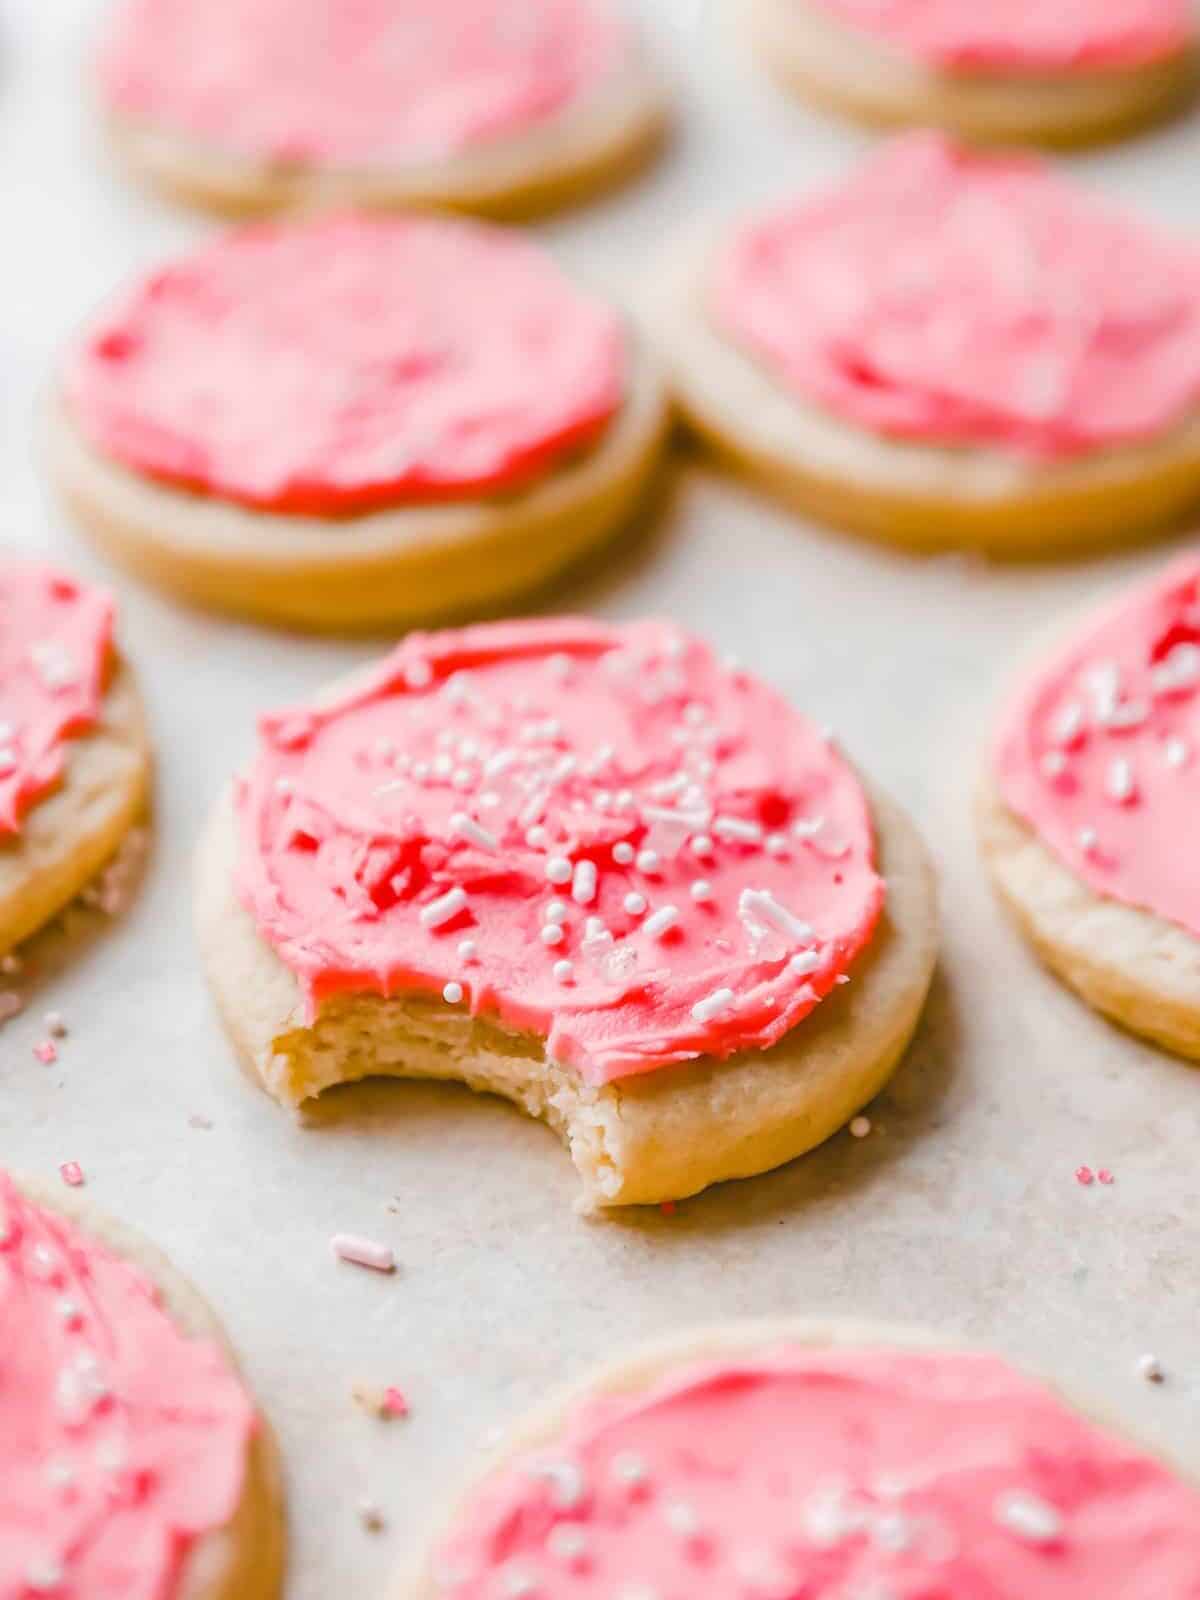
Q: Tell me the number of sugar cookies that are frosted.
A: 9